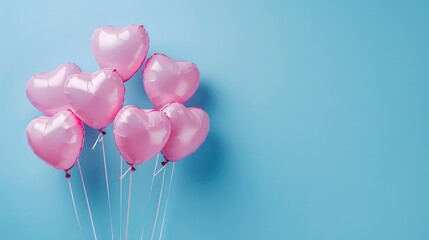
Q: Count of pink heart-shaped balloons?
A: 7